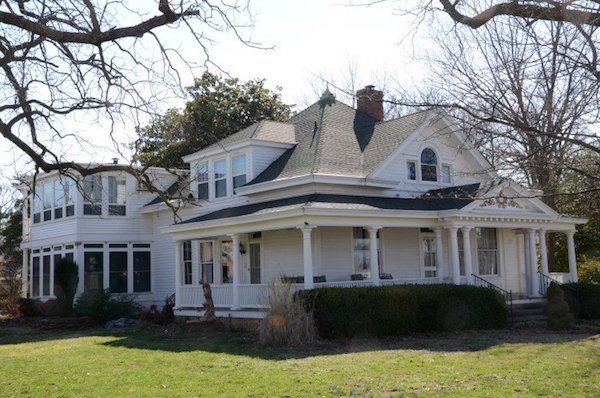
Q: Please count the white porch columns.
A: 10